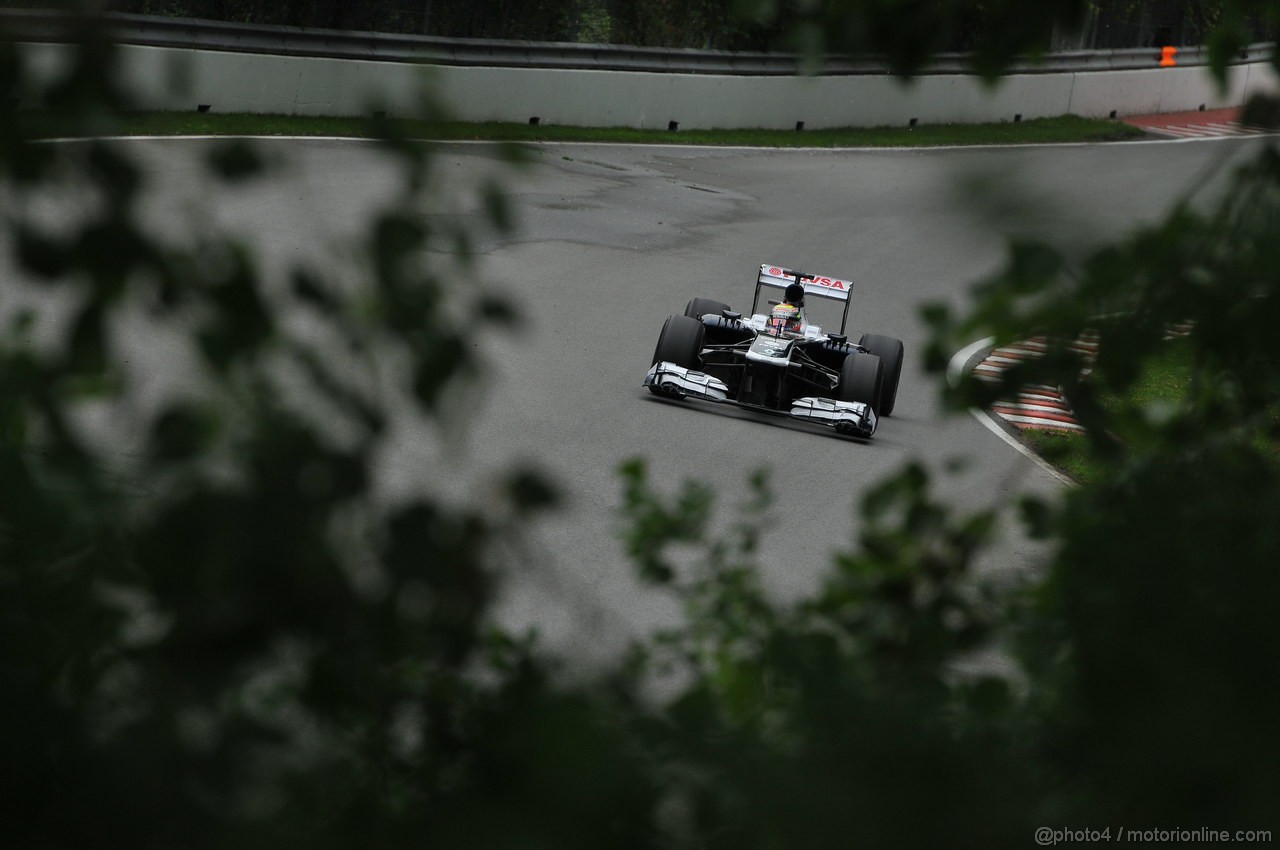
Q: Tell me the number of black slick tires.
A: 4